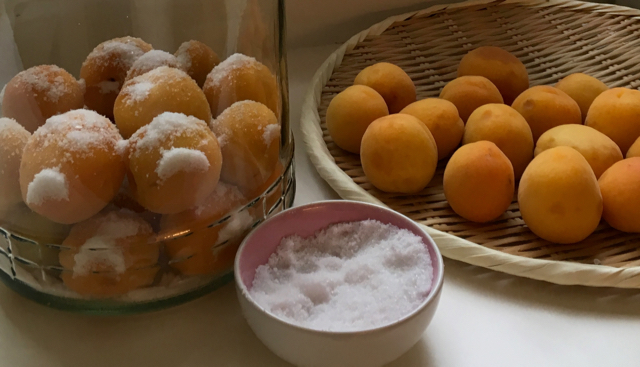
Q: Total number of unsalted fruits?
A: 15